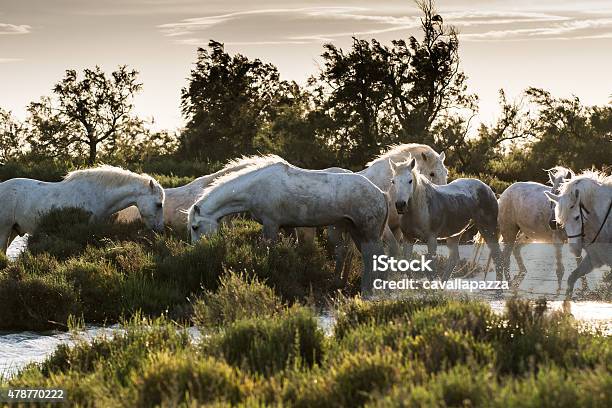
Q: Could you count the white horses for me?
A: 7